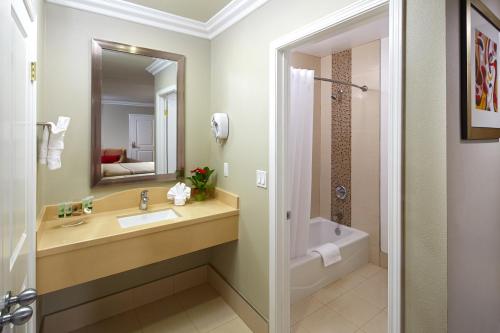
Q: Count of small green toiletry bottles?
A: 4